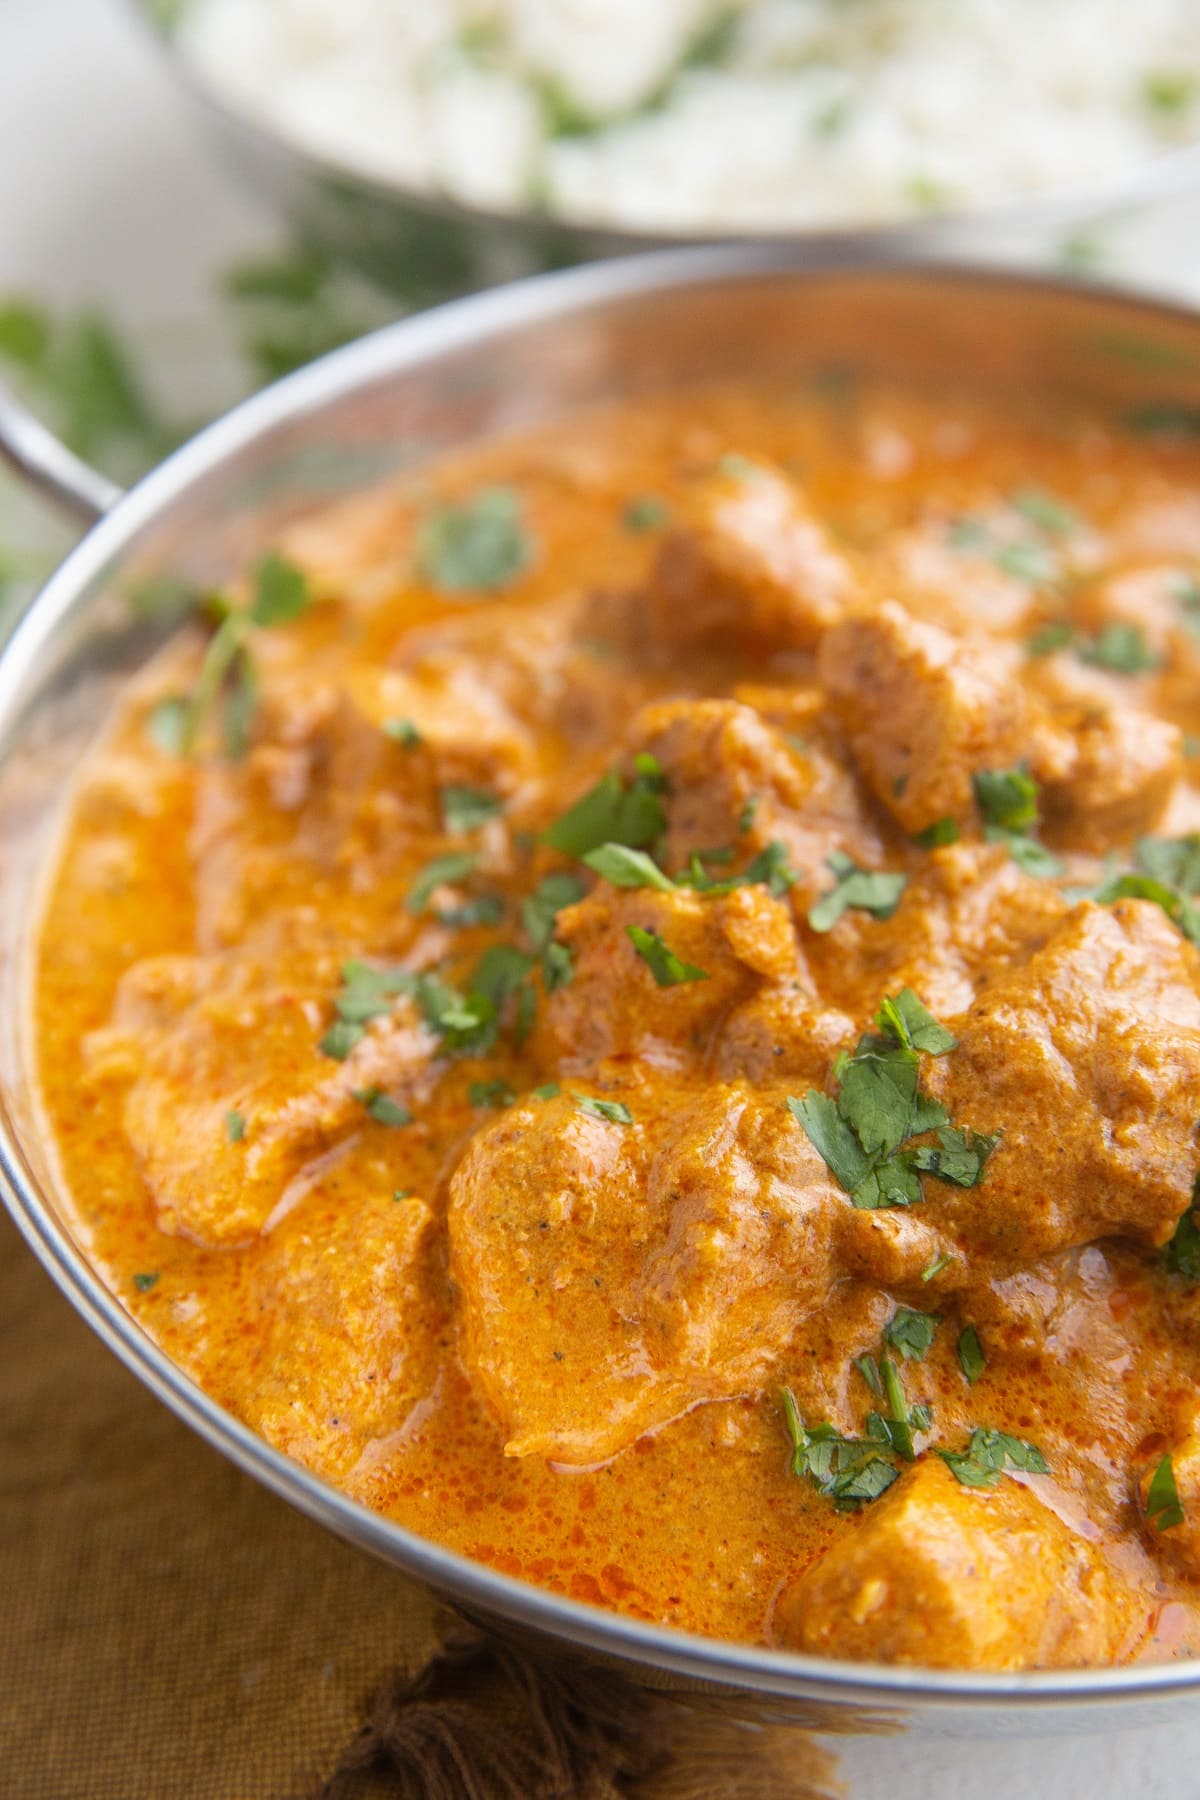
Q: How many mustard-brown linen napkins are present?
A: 1